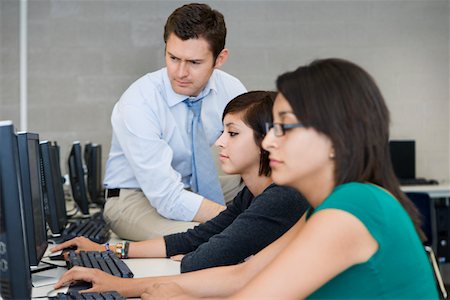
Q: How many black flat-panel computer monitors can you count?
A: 6